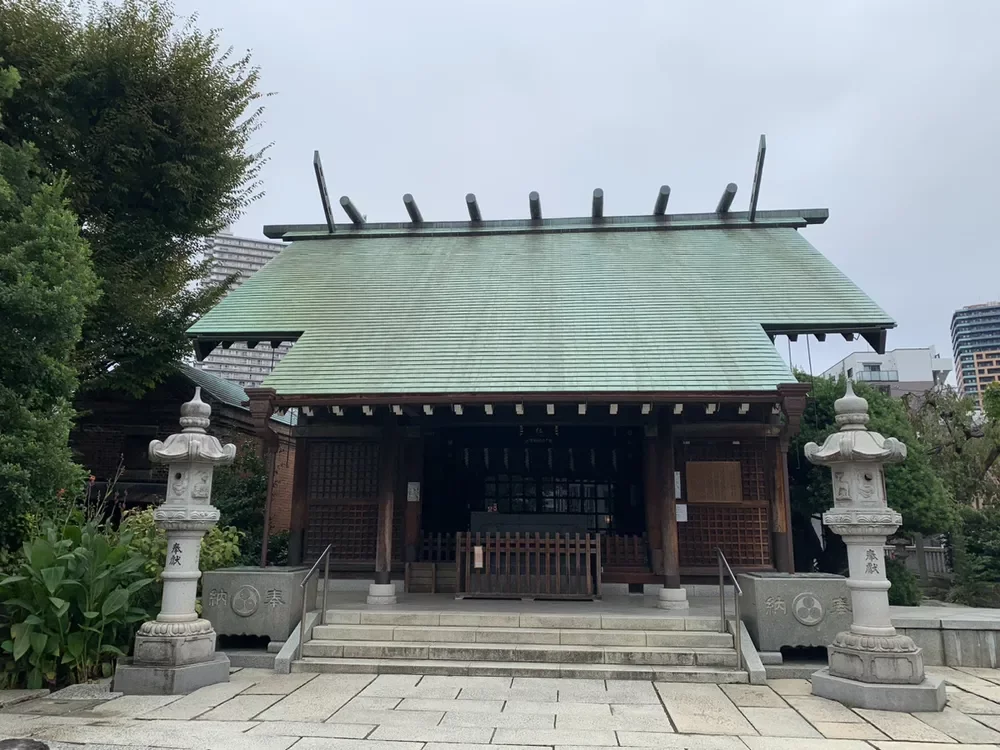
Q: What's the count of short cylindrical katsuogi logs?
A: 7